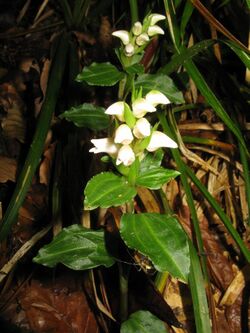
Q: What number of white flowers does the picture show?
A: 14